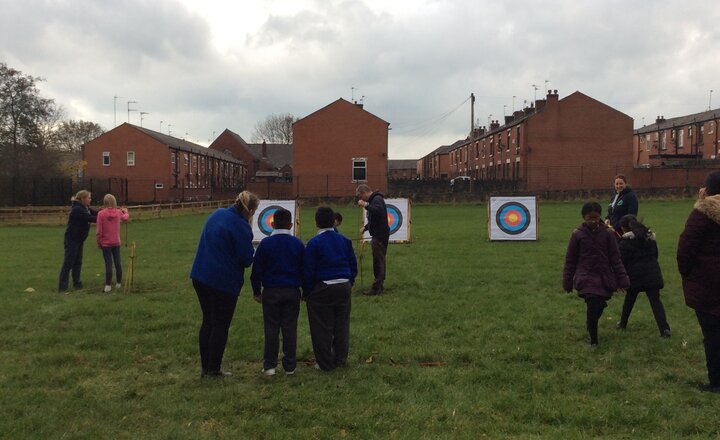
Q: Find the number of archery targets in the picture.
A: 3